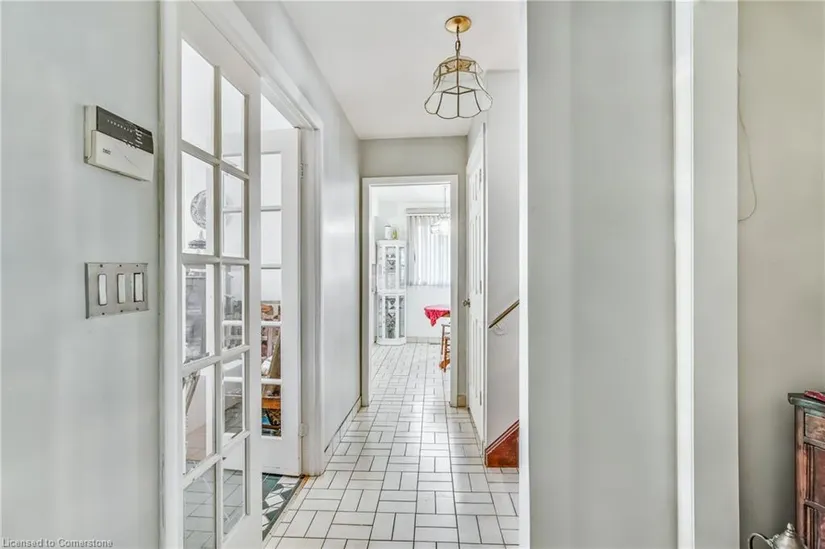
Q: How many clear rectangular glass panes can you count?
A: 15